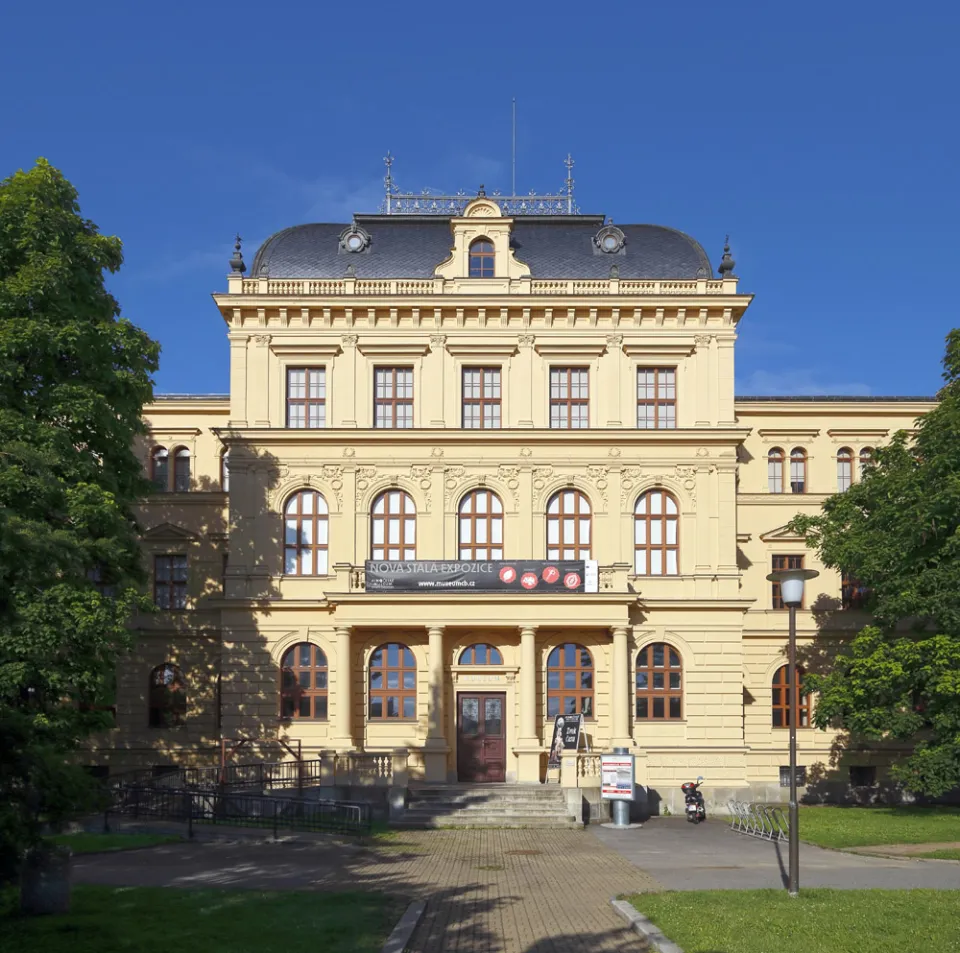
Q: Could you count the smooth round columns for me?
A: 4